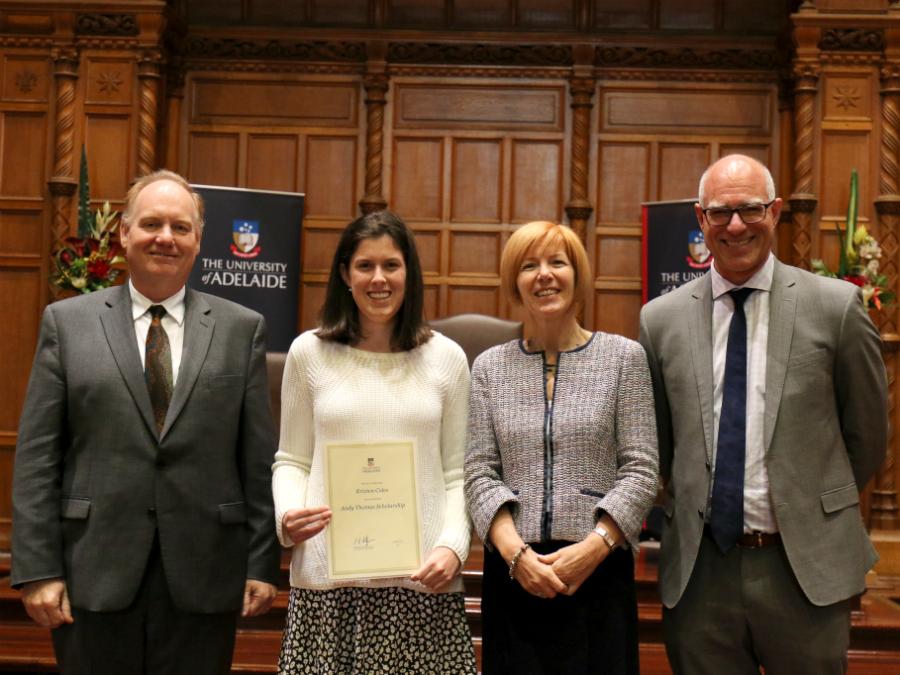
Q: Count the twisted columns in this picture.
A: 6